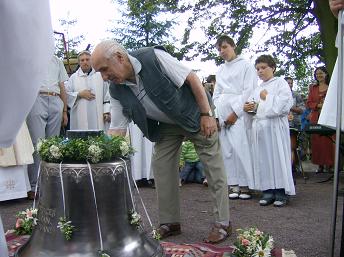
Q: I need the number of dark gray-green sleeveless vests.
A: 1